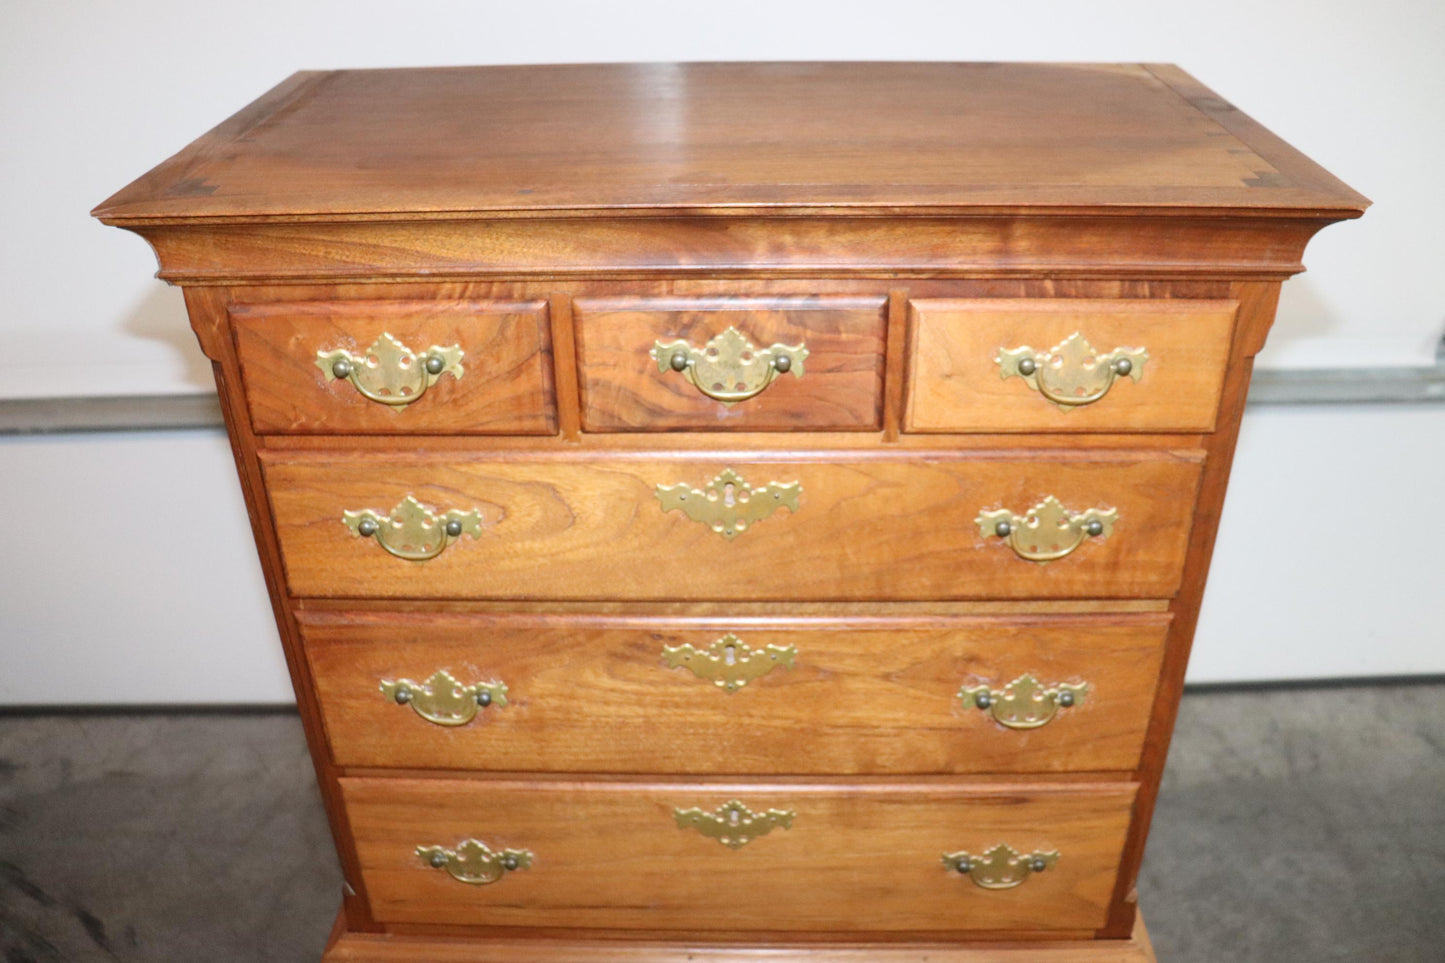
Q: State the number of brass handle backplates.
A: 9